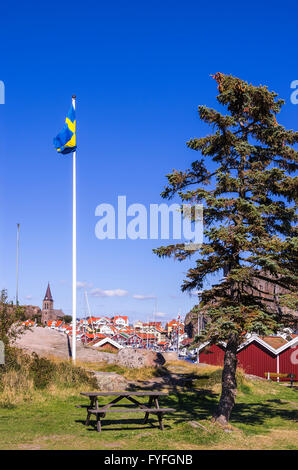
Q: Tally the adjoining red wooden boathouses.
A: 3